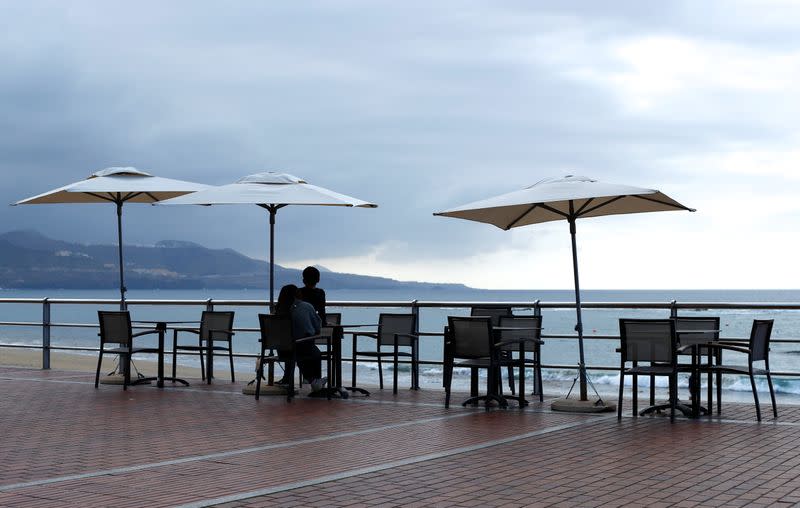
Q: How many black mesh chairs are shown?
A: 11